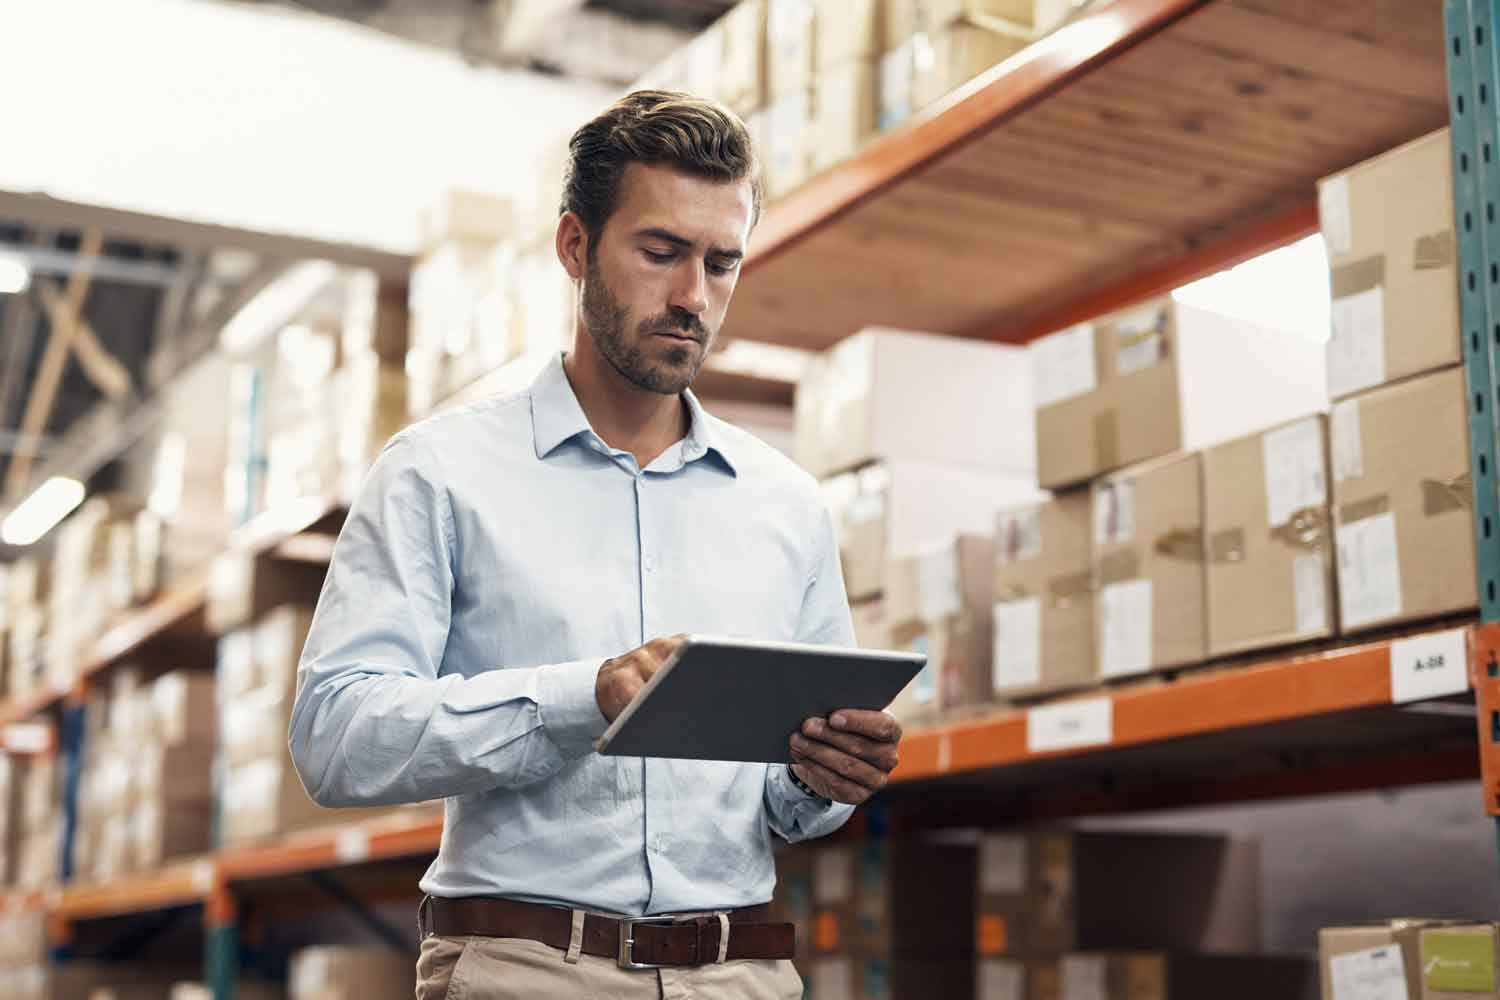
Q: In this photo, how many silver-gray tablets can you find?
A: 1